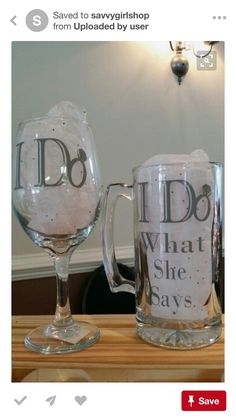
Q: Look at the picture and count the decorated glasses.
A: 2